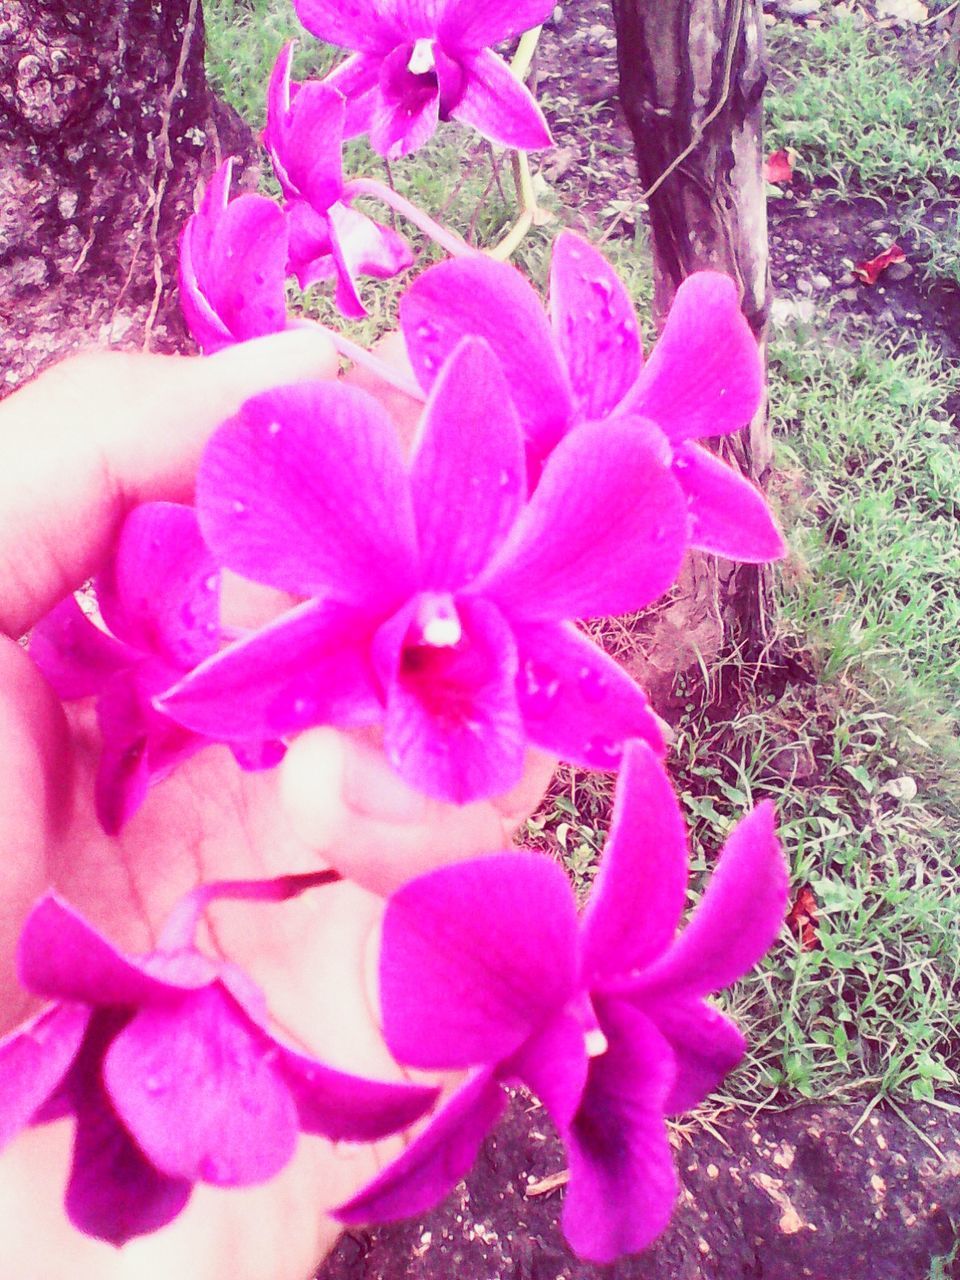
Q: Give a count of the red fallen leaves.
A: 3